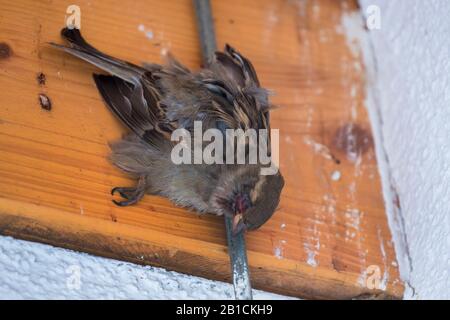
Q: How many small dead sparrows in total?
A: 1